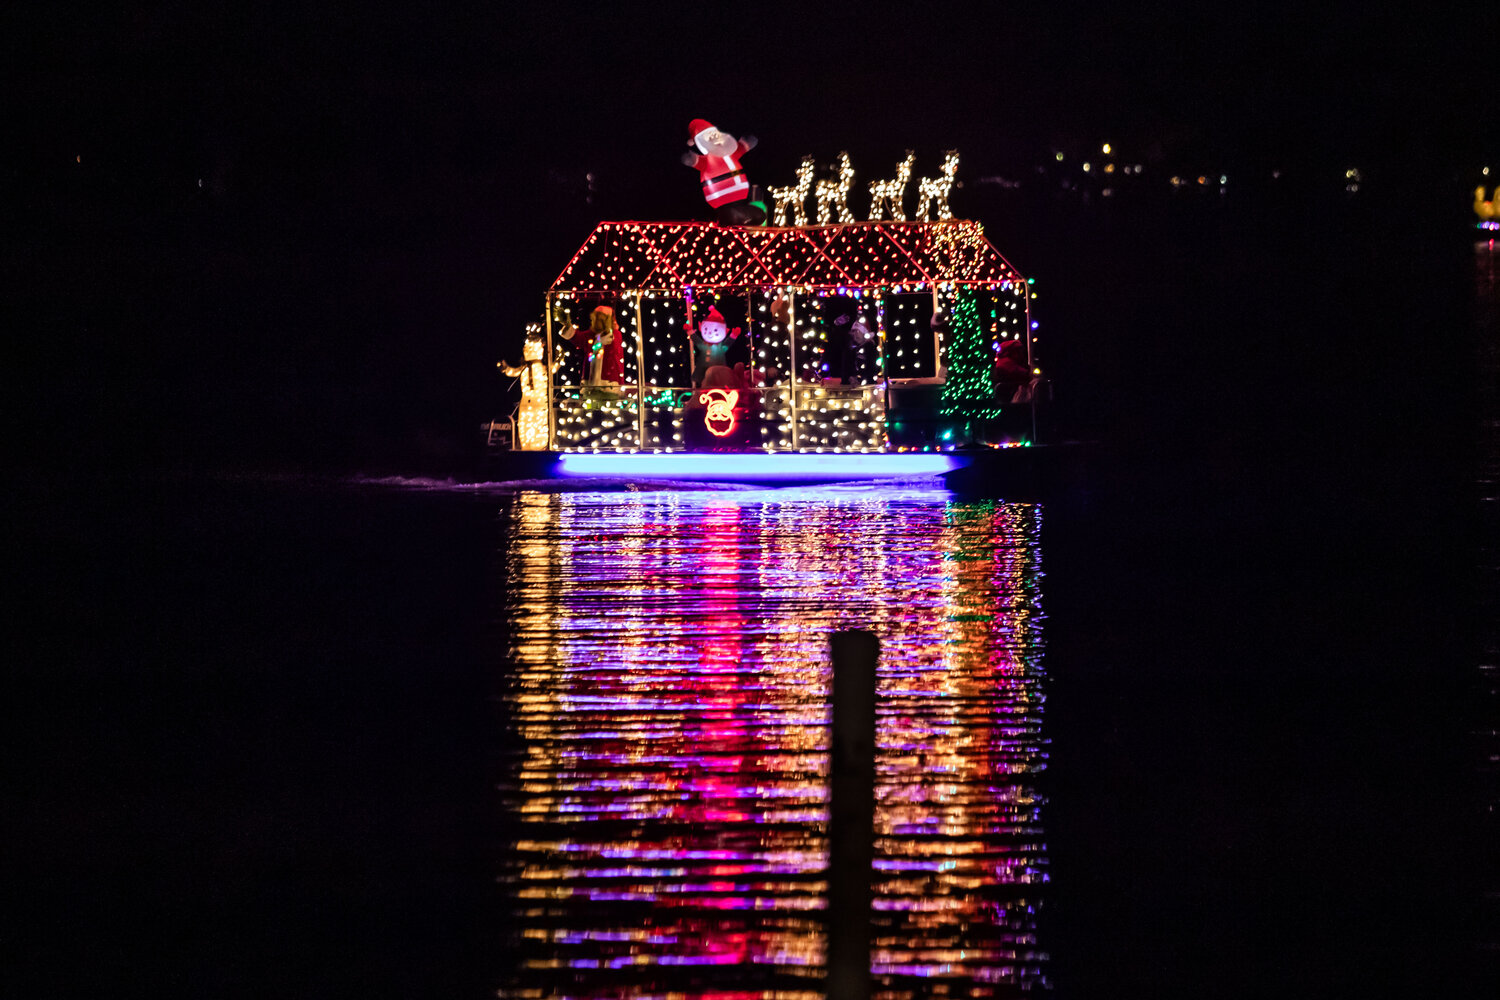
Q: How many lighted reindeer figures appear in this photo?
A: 4